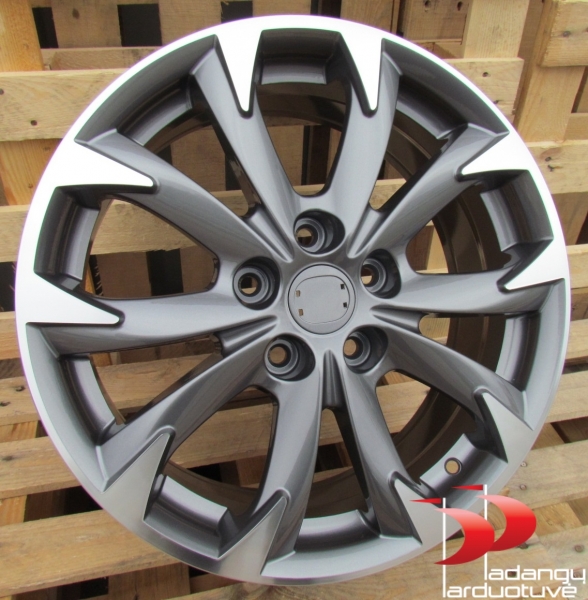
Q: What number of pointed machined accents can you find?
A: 10